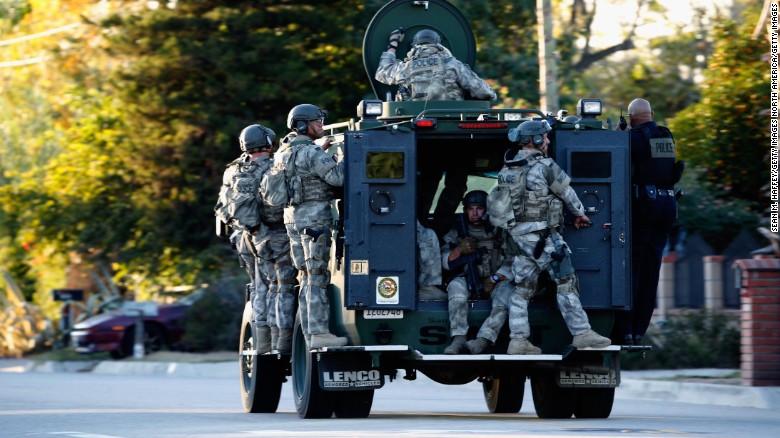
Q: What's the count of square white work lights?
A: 2